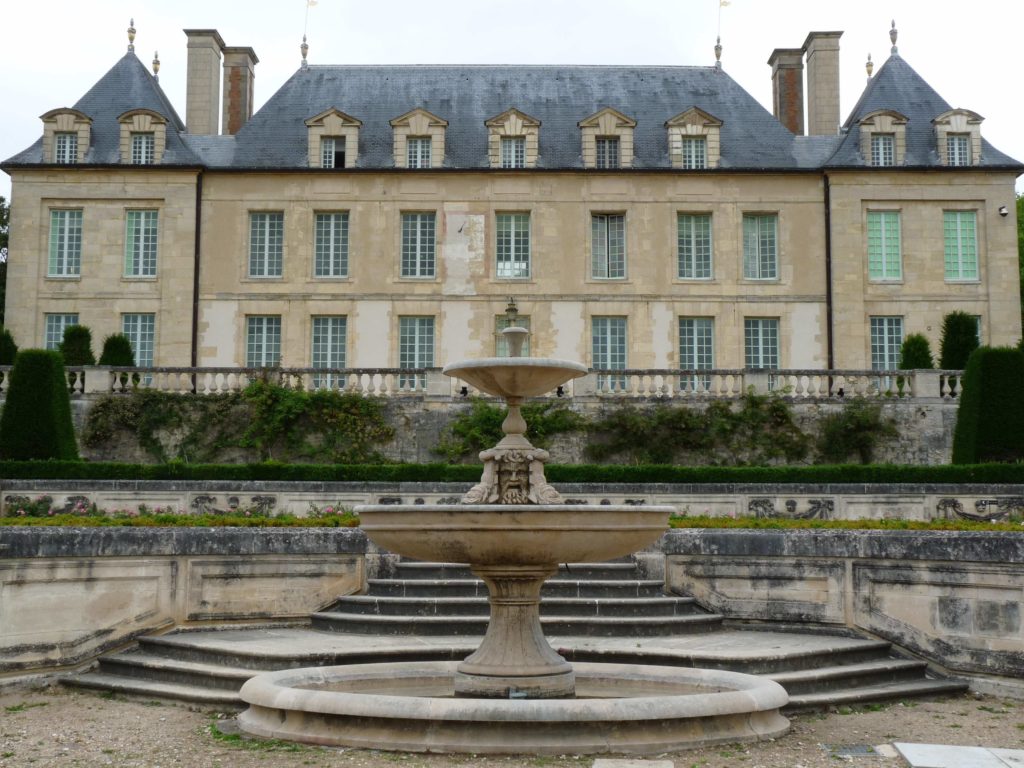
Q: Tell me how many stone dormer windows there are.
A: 9